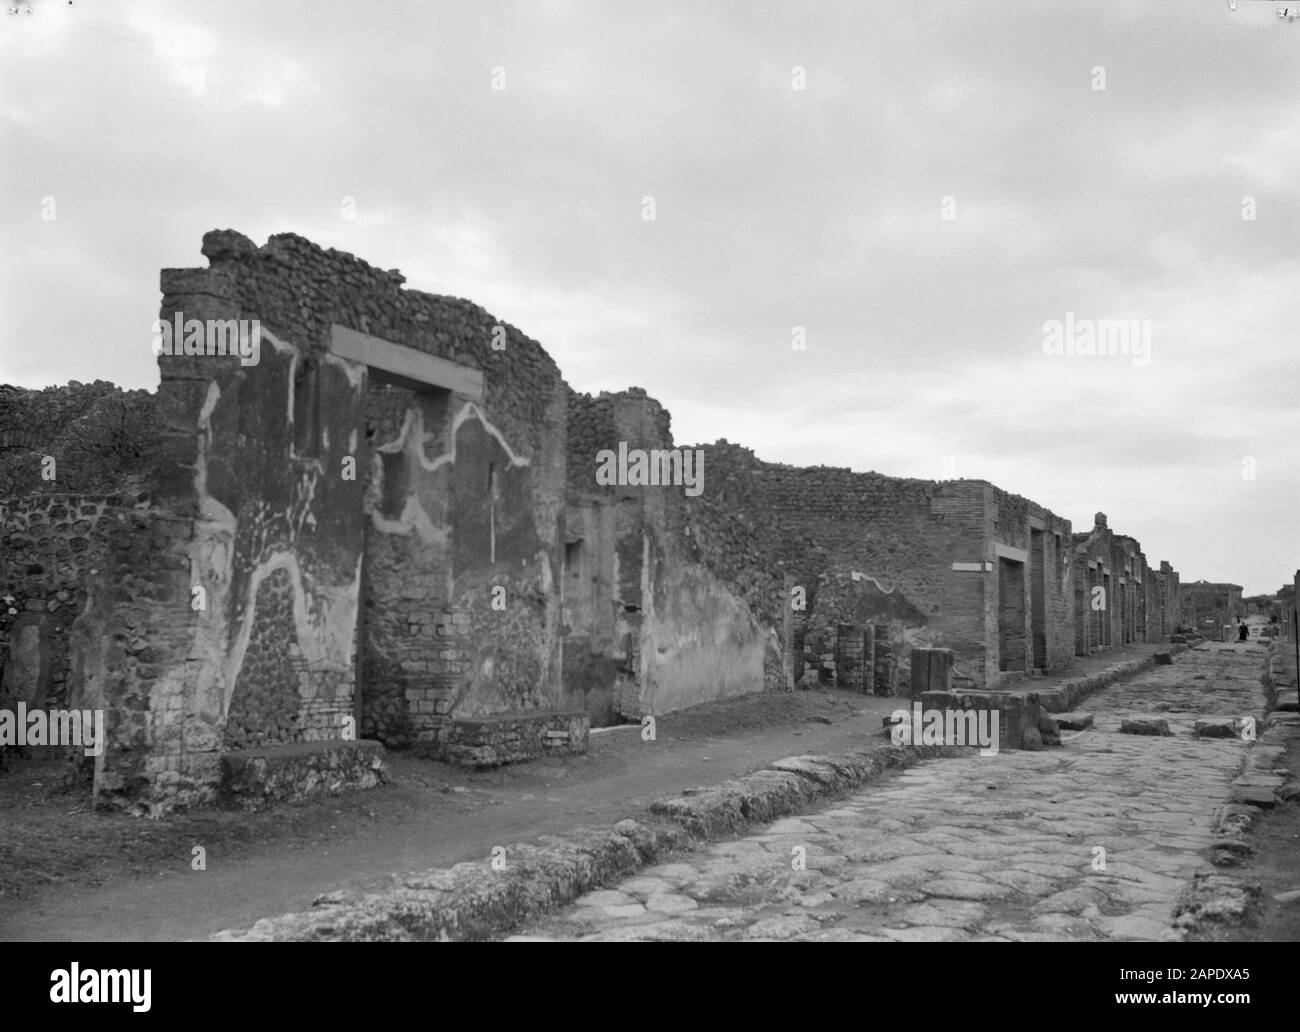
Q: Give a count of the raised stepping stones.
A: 3